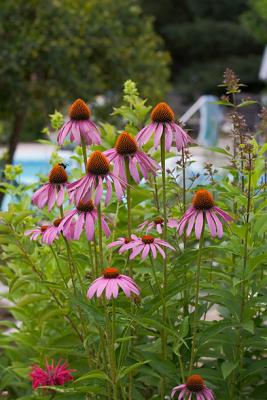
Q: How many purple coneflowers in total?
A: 14